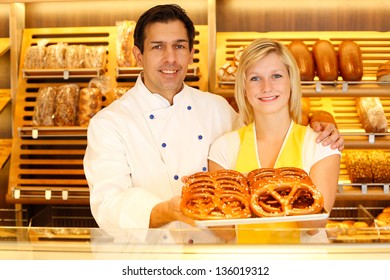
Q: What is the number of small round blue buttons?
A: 6